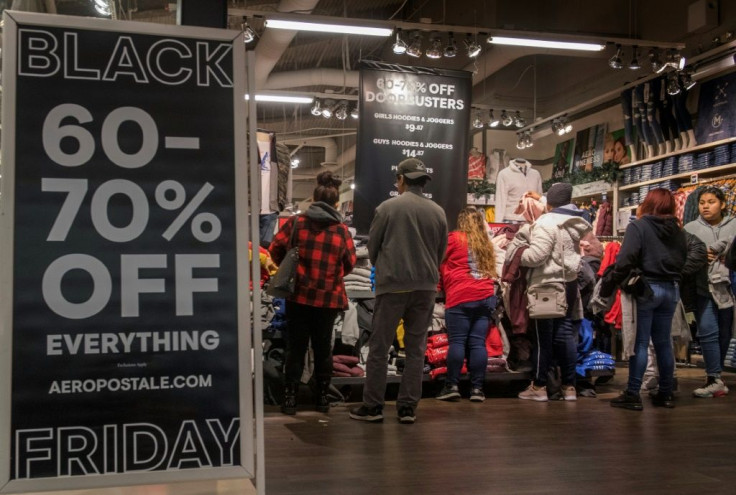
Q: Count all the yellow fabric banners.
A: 0